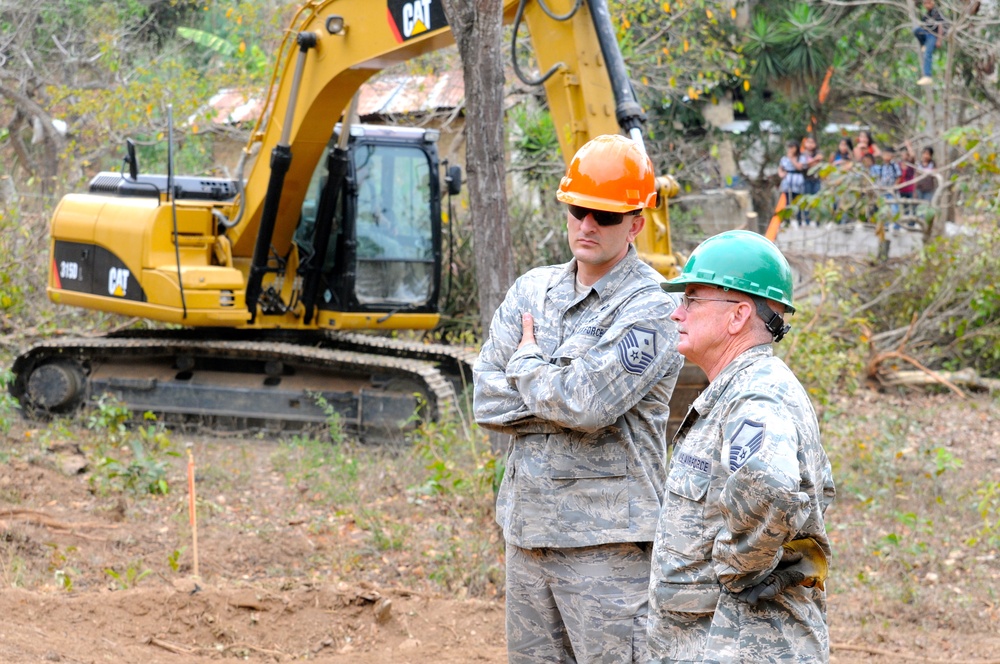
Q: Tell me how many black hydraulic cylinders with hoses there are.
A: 3